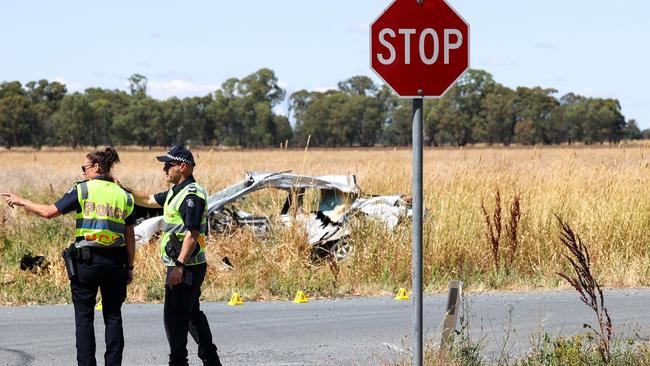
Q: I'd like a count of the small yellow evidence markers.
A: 4